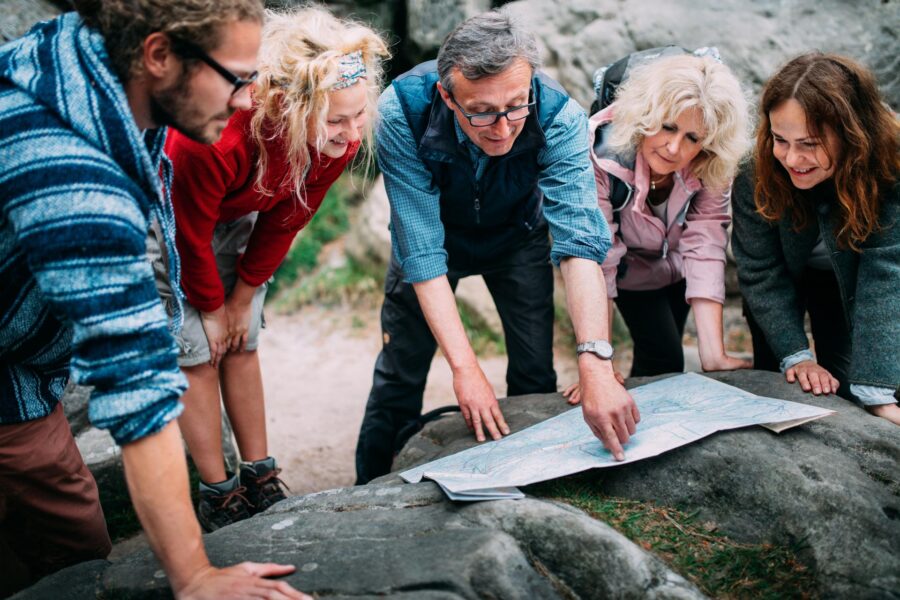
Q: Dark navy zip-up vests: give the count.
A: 1